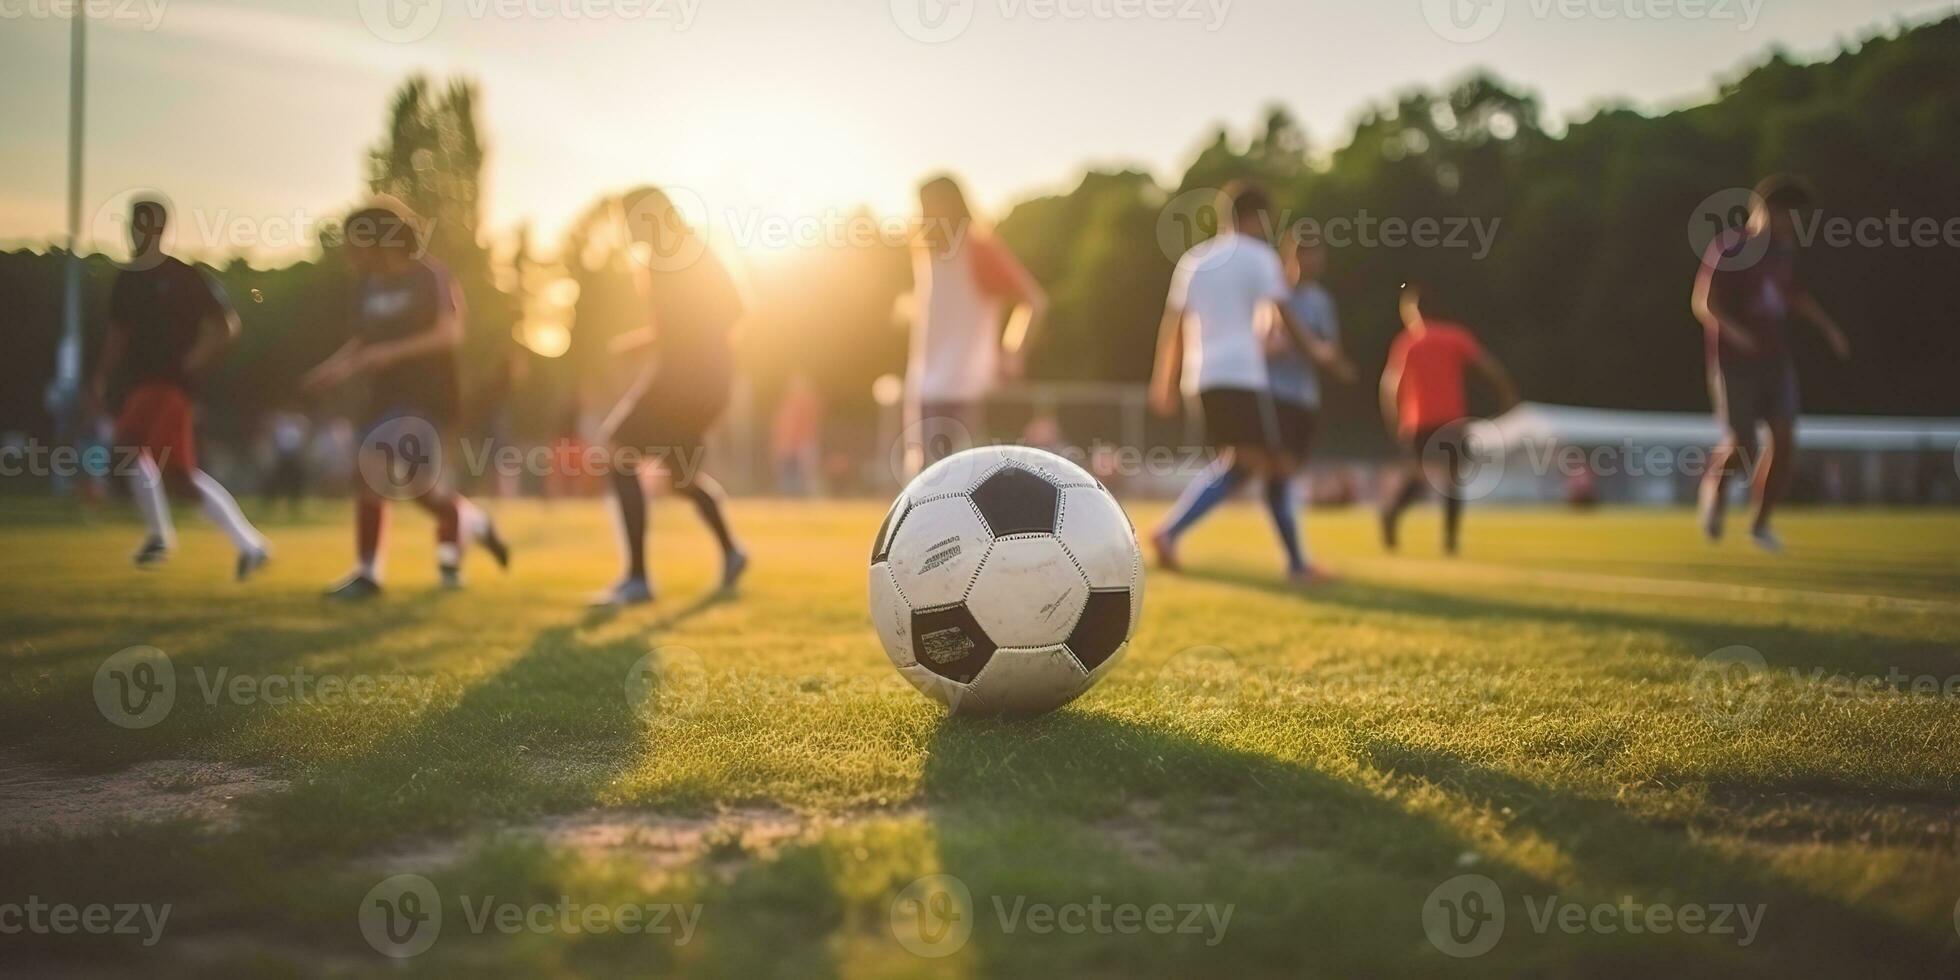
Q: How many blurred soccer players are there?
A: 8